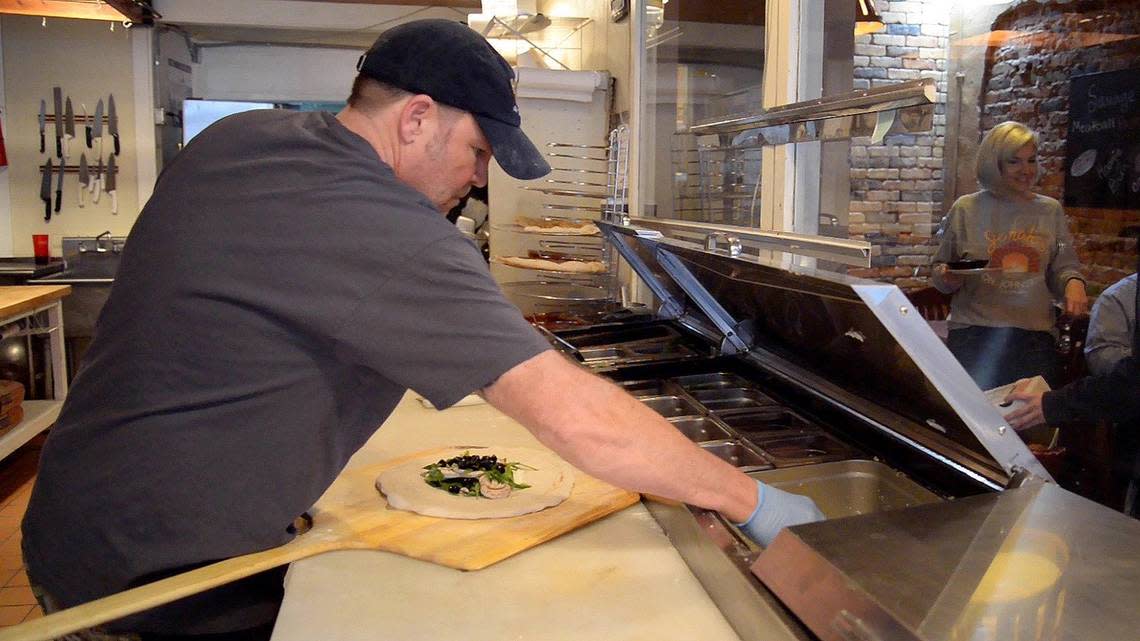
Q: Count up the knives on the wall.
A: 13